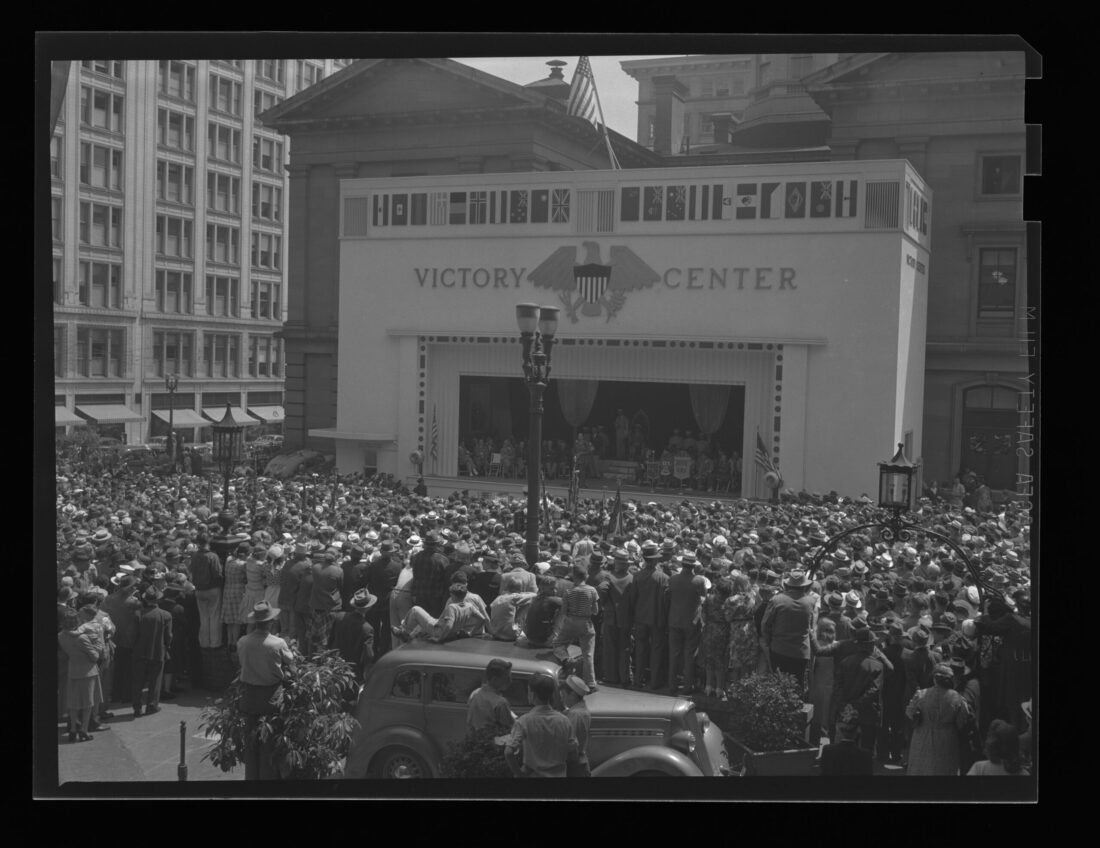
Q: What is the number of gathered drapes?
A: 2